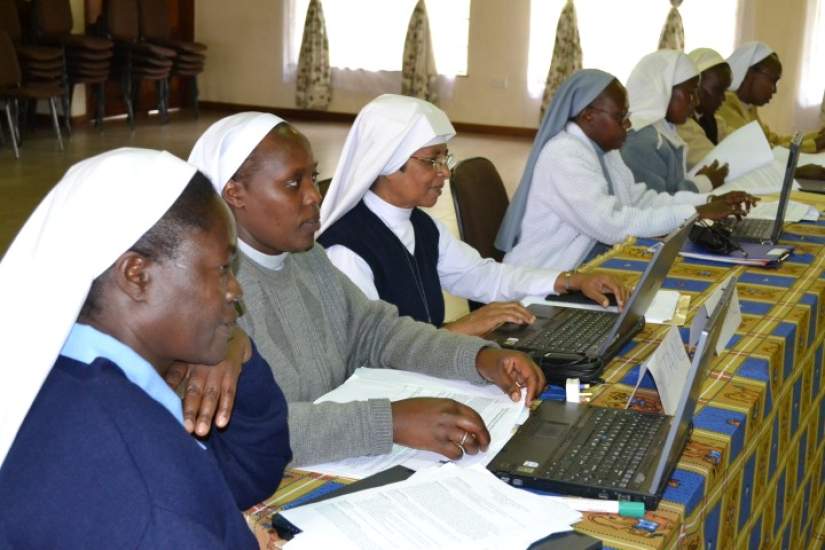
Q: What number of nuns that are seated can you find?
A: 7